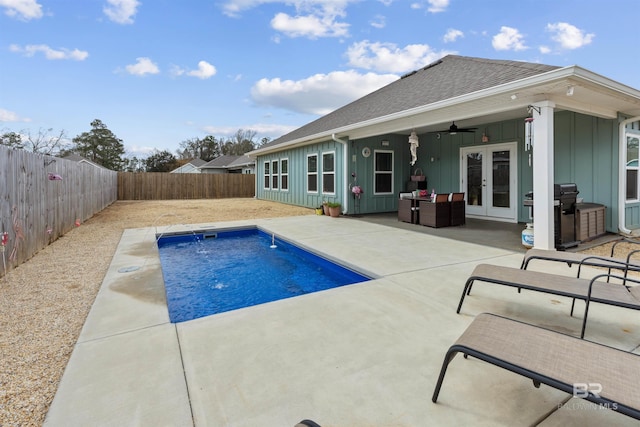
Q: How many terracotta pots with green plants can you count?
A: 2